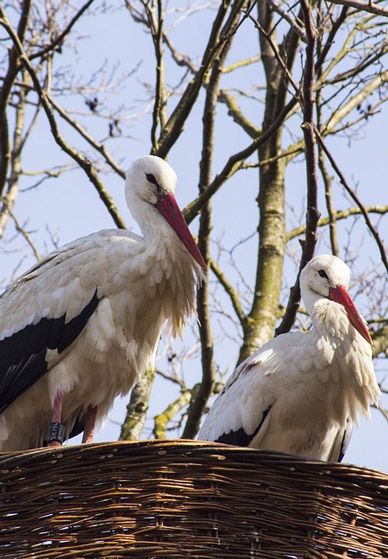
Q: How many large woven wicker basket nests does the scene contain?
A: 1